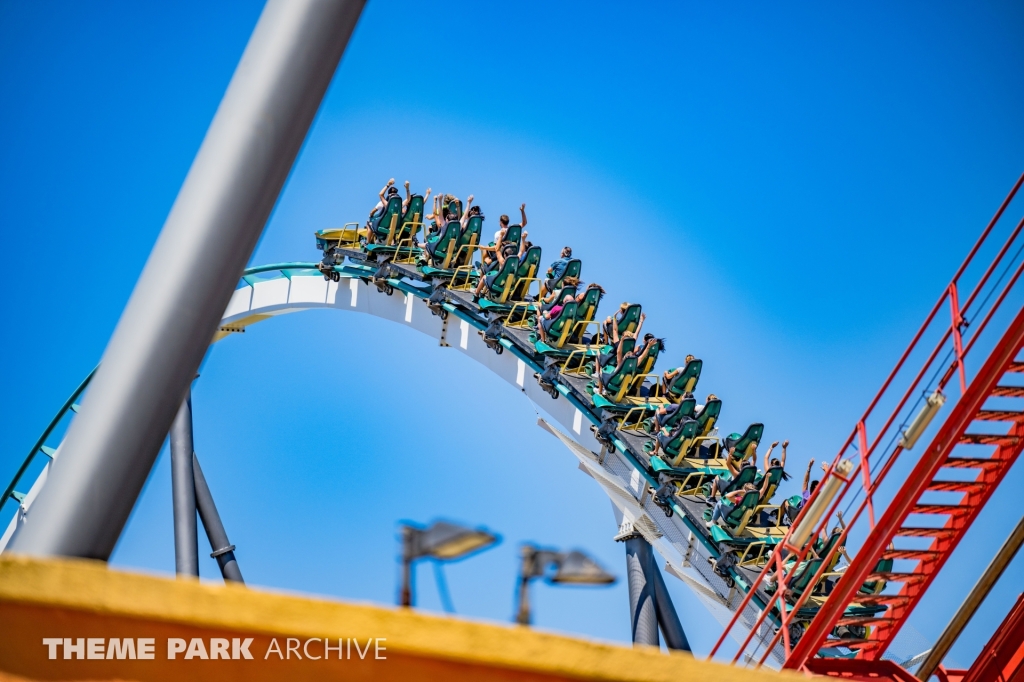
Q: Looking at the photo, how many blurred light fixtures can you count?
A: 2